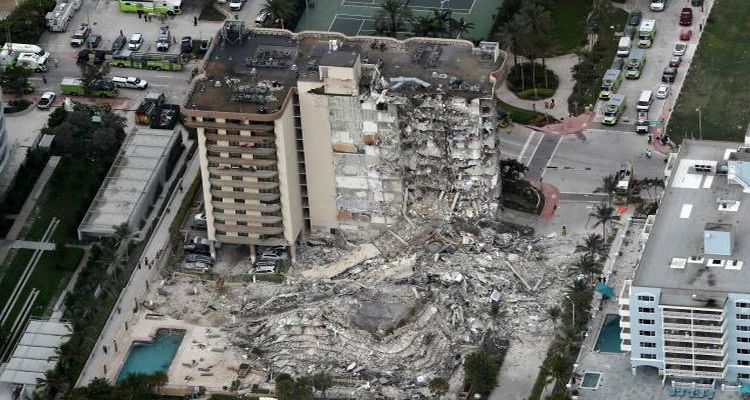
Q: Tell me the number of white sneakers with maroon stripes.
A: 0